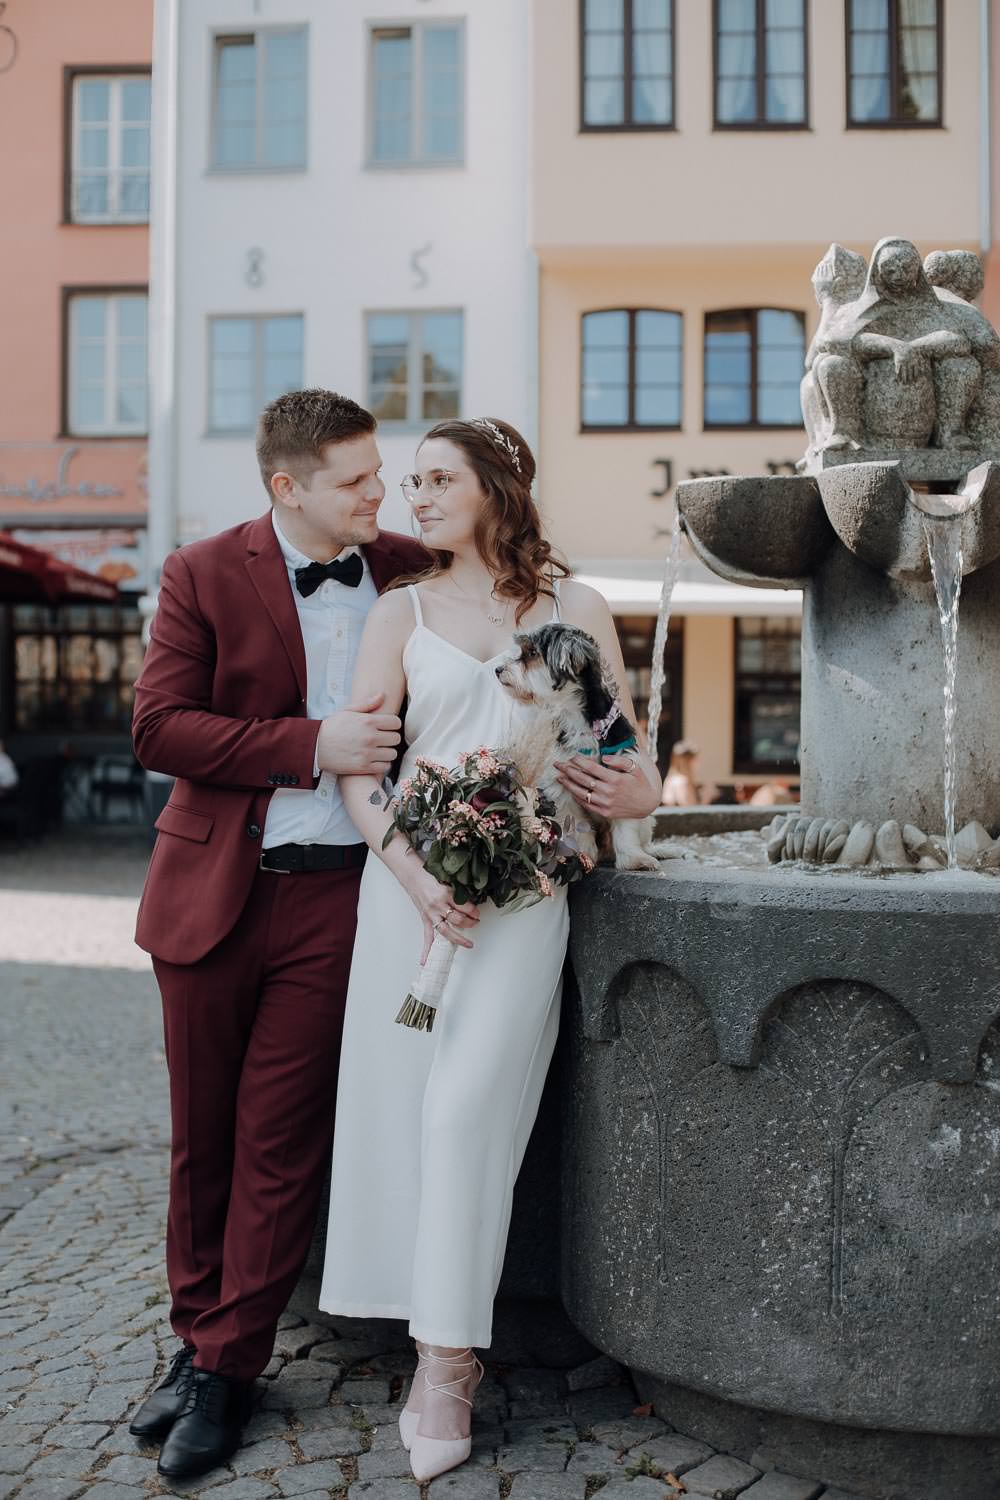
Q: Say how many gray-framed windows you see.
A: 4